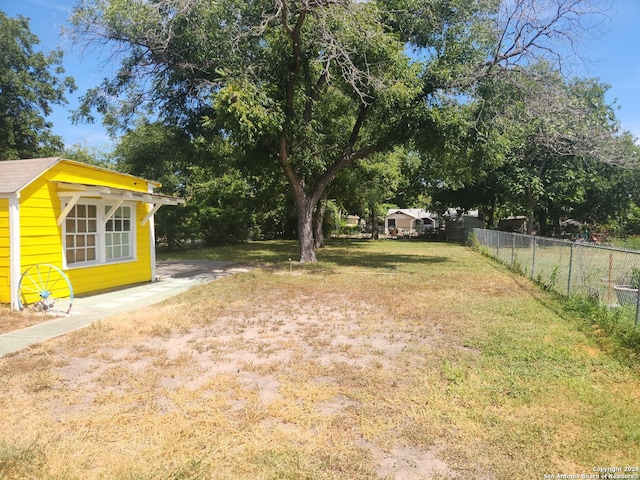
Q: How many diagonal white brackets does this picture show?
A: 3